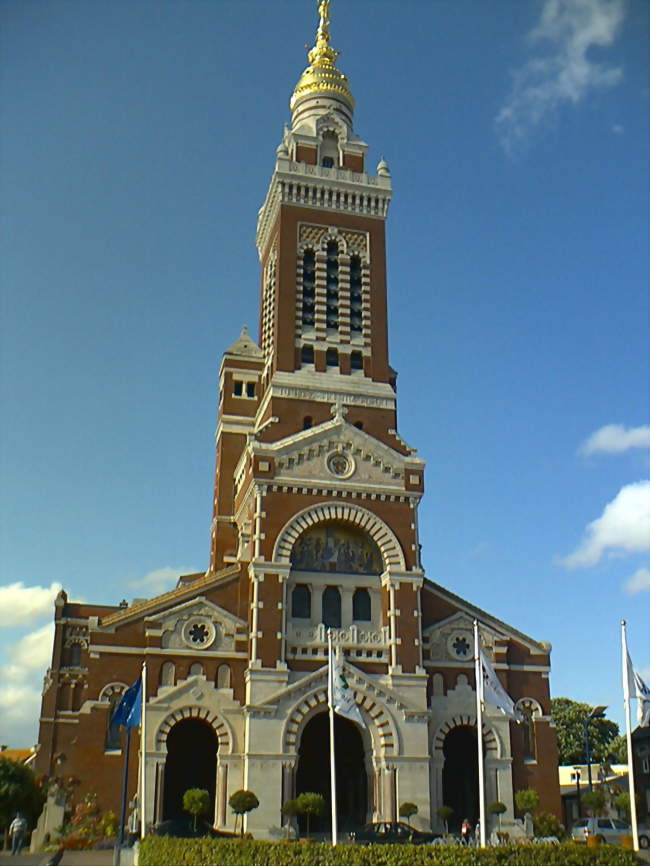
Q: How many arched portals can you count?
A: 3